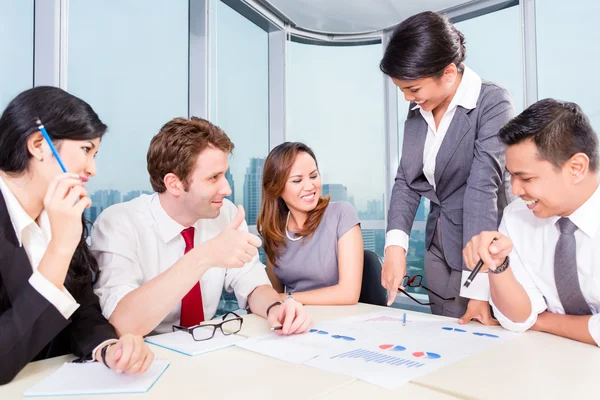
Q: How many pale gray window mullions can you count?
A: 5